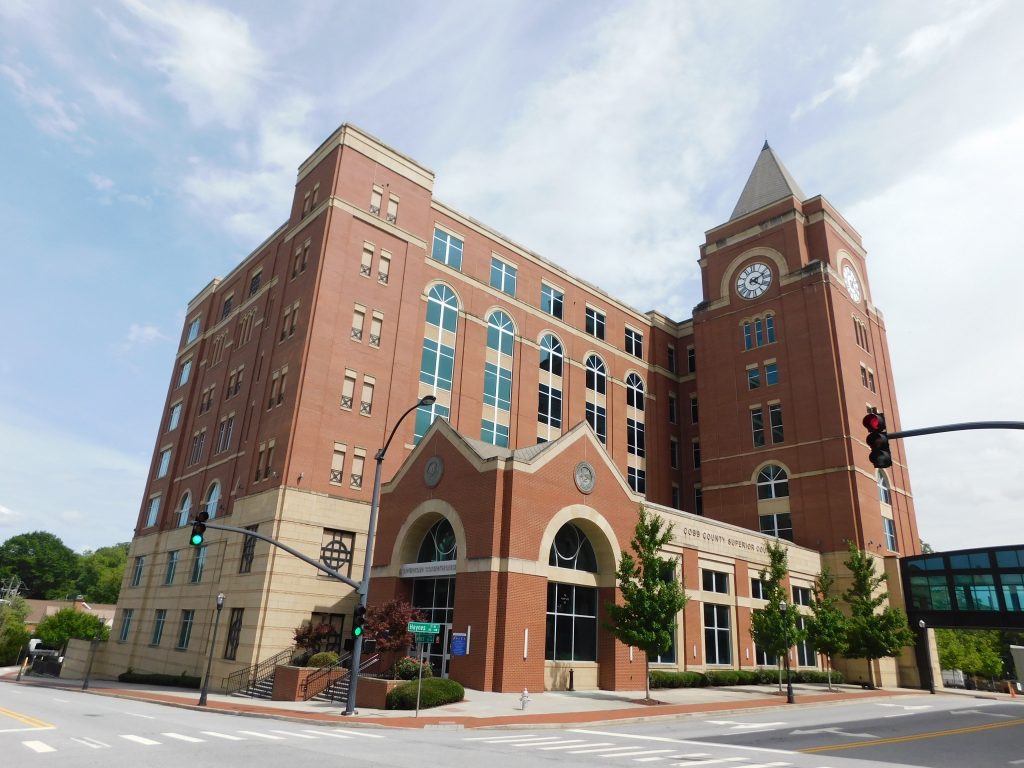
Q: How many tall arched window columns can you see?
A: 5